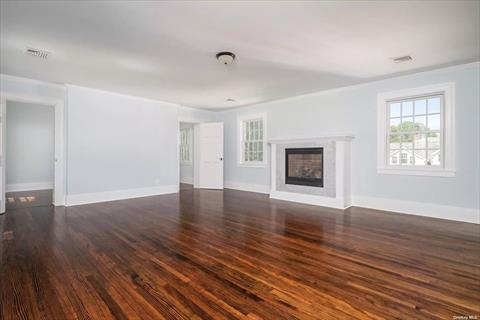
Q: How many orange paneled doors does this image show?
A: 0